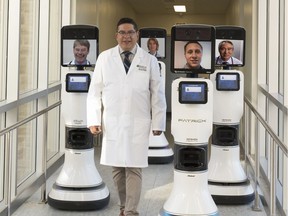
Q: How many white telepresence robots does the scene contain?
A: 4